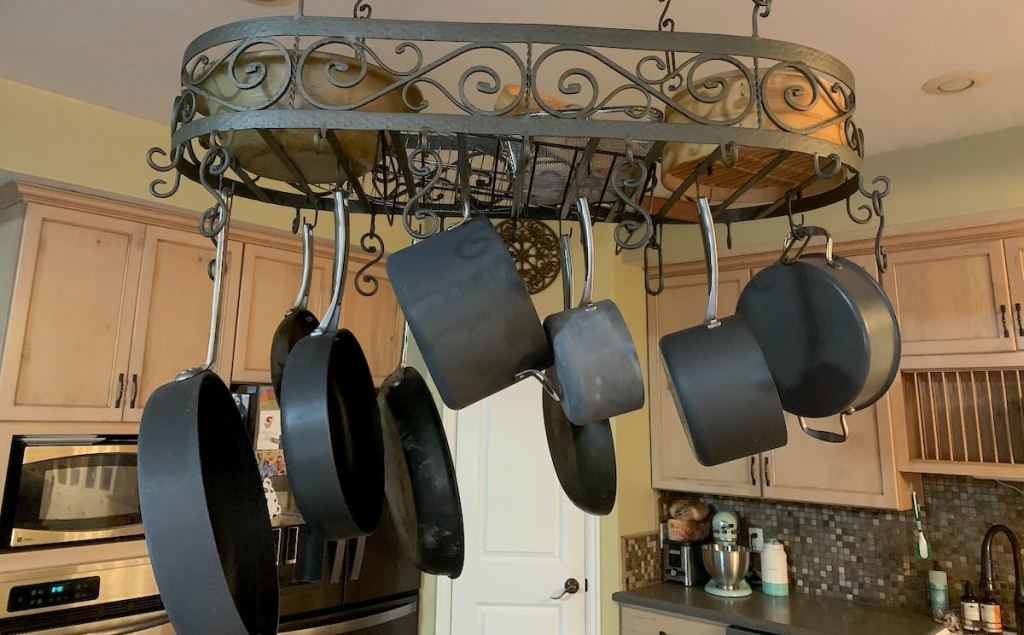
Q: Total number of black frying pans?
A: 5